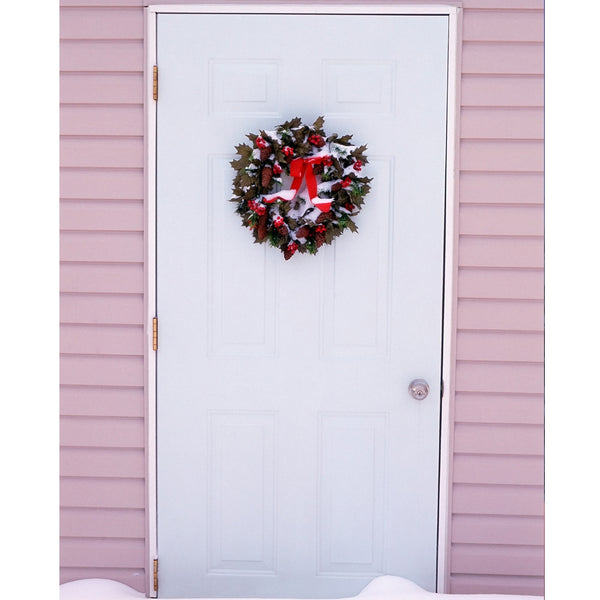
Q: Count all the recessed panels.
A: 6